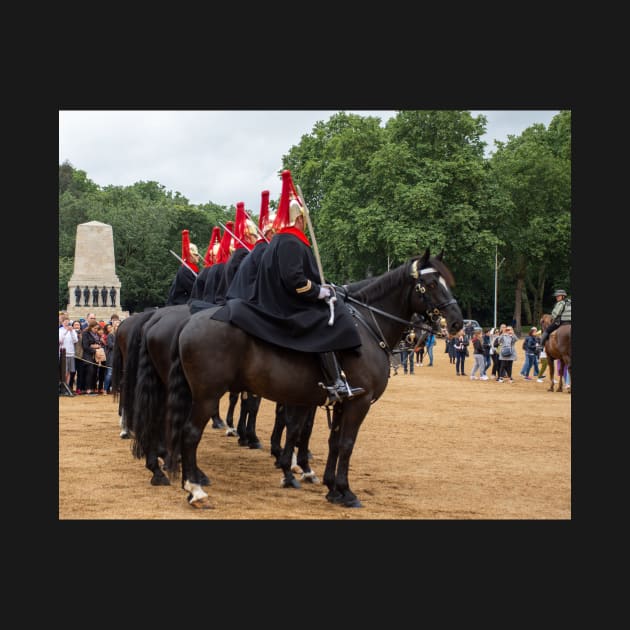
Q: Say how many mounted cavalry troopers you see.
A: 6